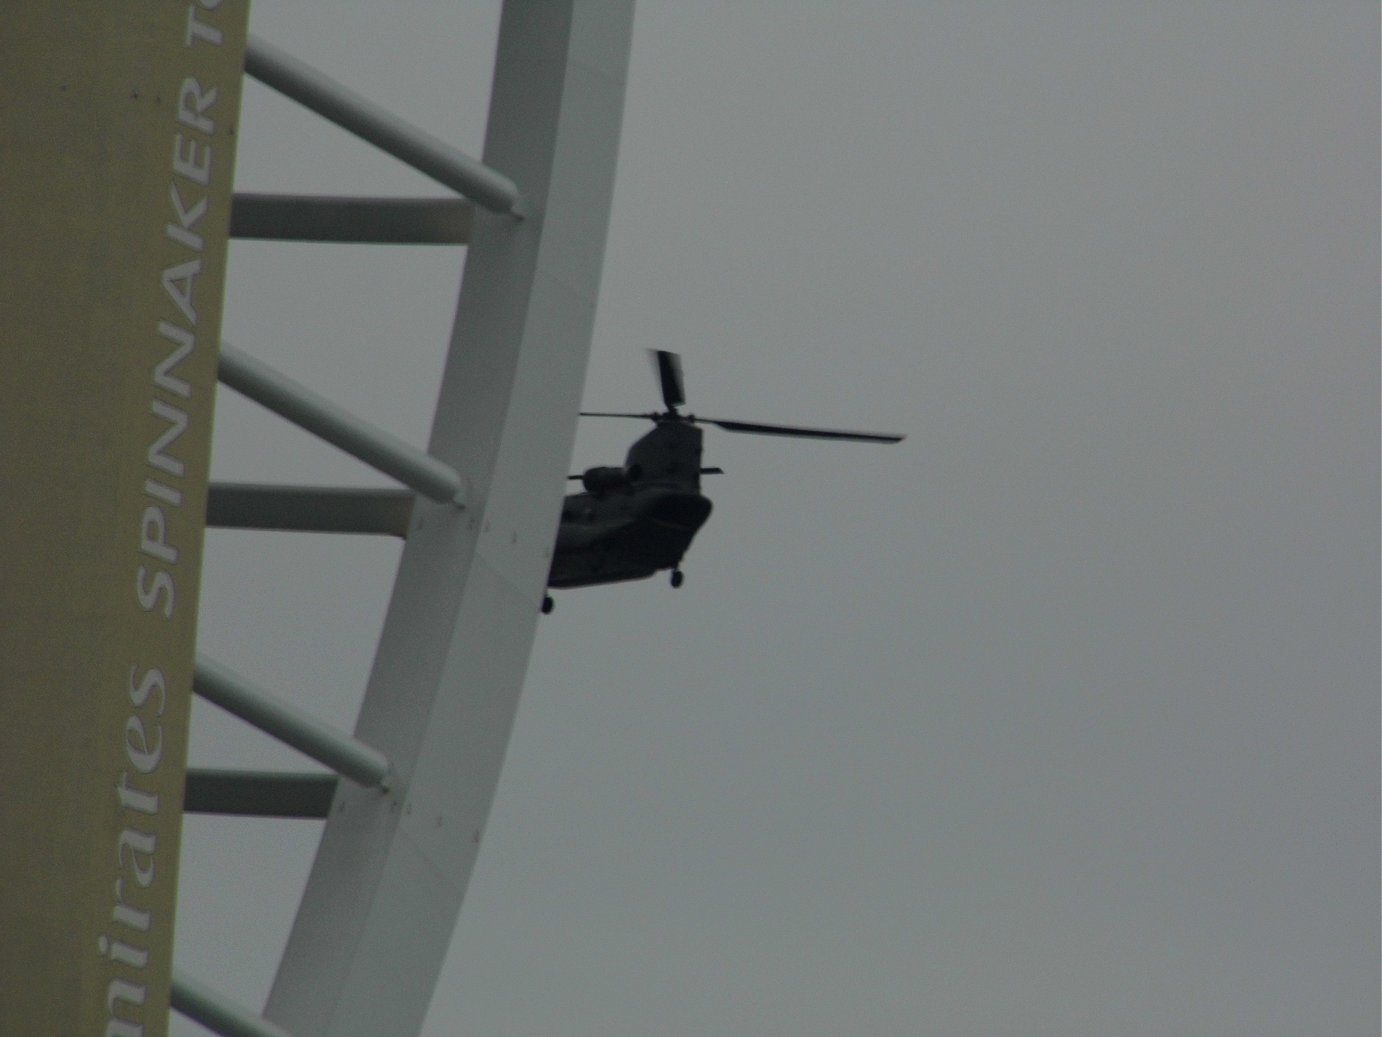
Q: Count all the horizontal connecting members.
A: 3